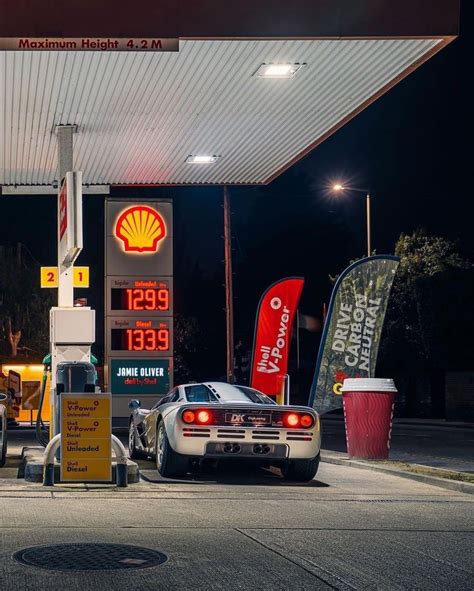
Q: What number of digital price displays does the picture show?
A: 2